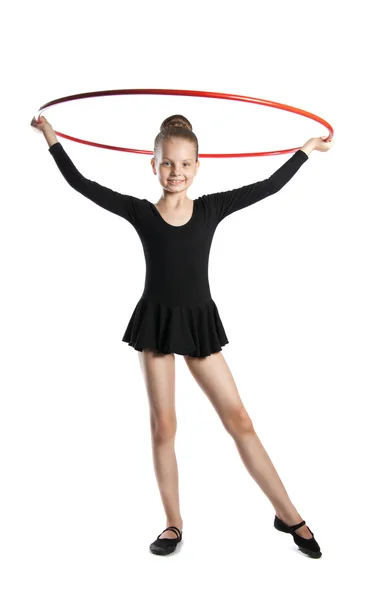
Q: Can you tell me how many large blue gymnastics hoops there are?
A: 0